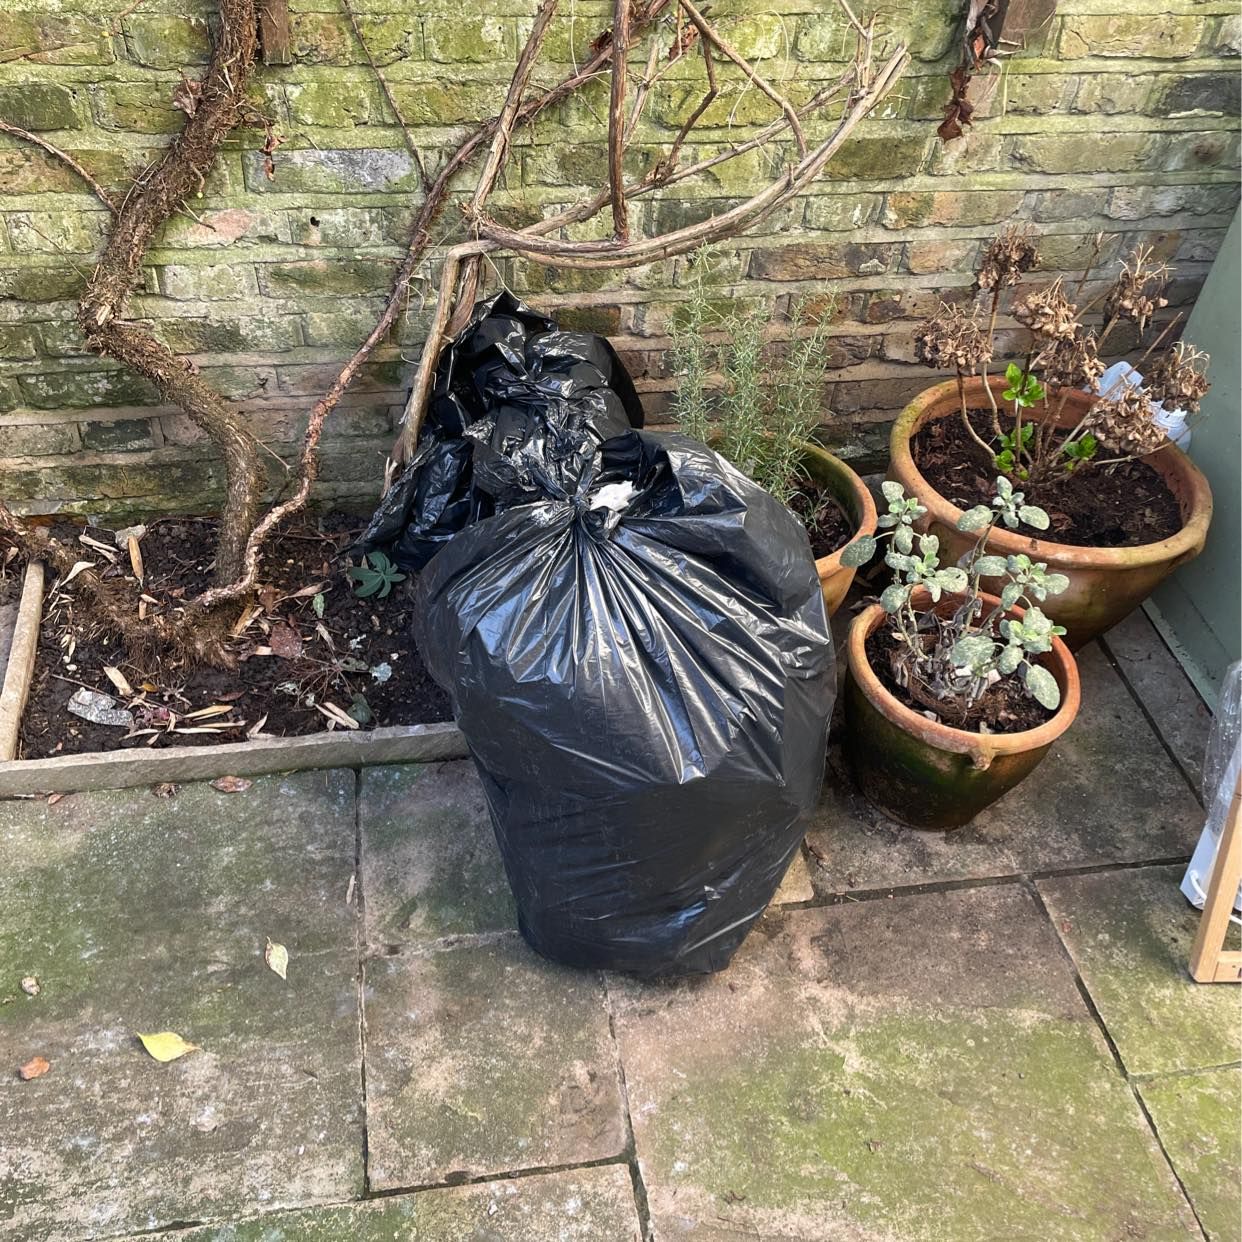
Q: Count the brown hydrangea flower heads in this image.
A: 7